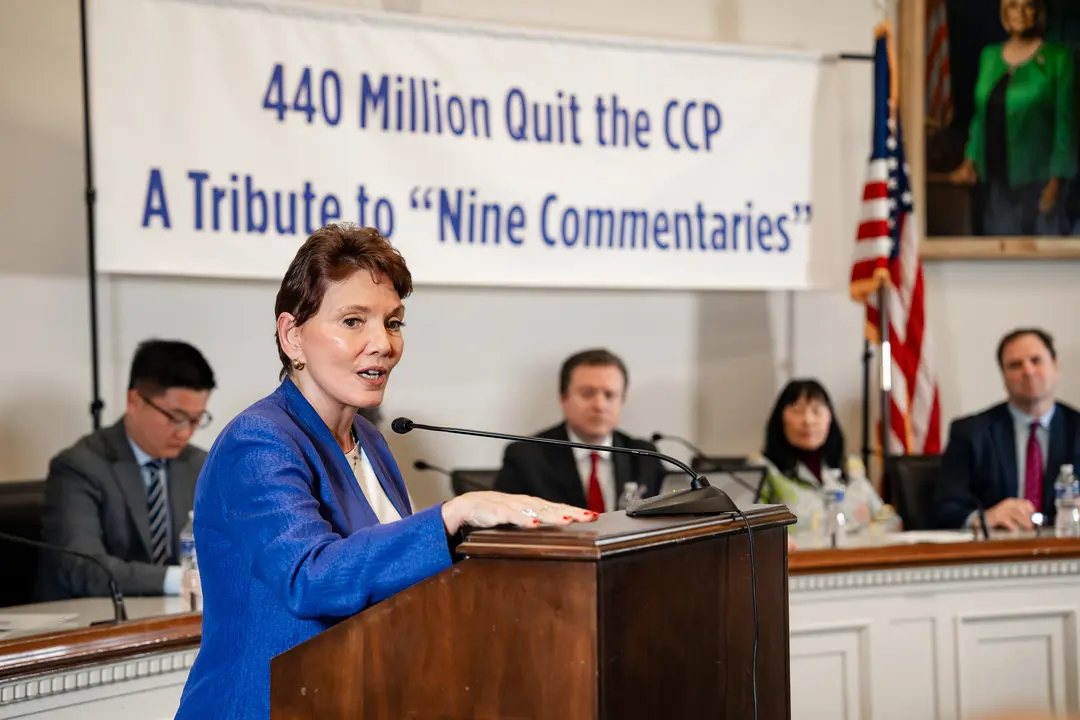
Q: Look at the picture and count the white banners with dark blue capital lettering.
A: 1